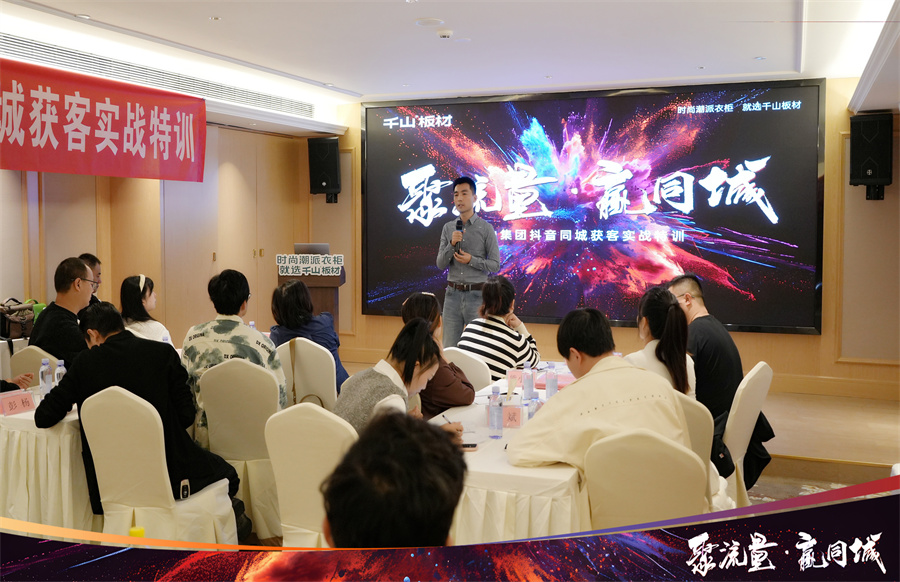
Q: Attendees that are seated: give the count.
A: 13